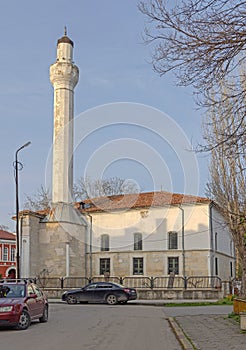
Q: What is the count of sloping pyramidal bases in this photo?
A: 1